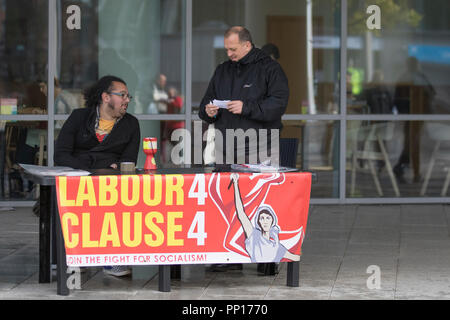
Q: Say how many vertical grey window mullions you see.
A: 3